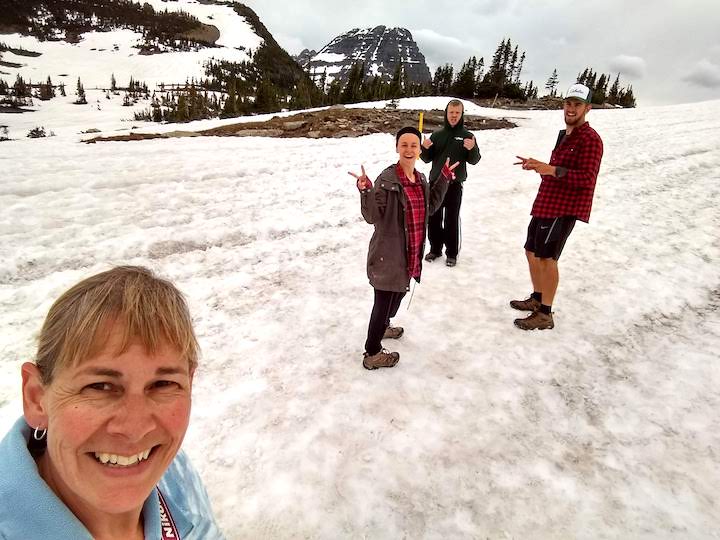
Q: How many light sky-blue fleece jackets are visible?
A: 1